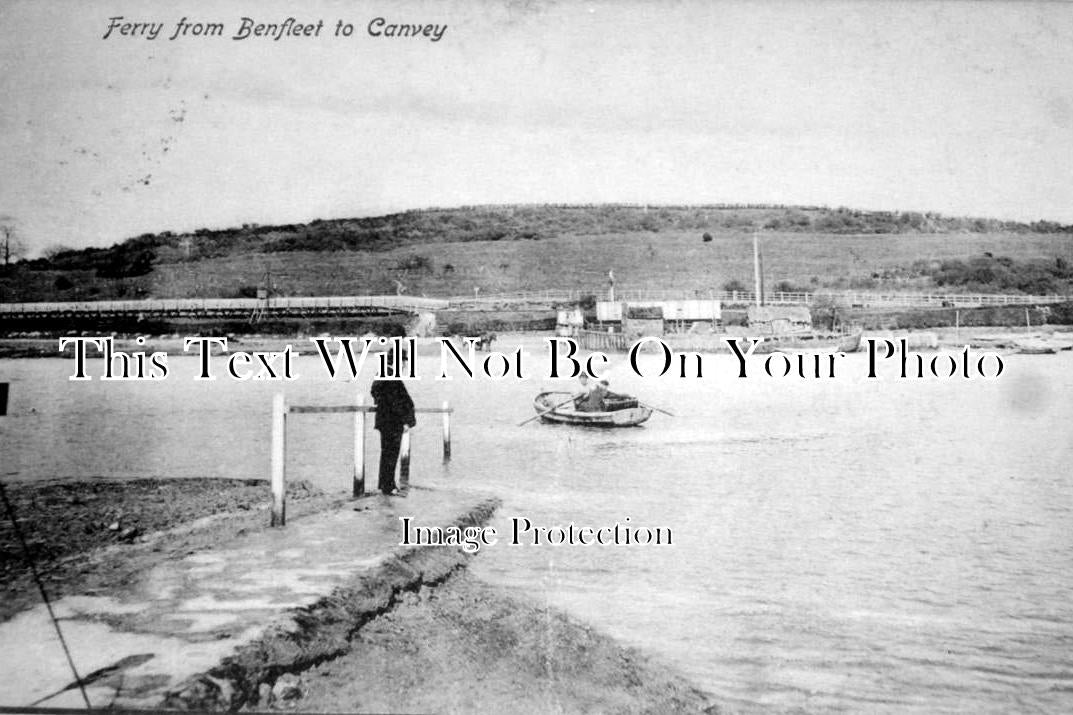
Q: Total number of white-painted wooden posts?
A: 4